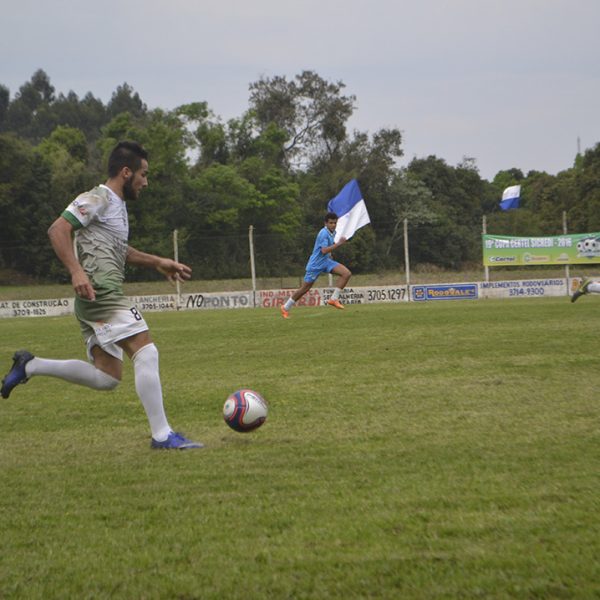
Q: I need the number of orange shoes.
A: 2